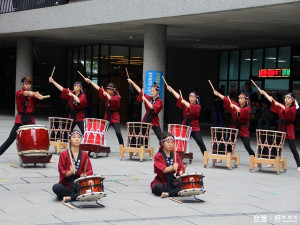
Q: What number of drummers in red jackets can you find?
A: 9